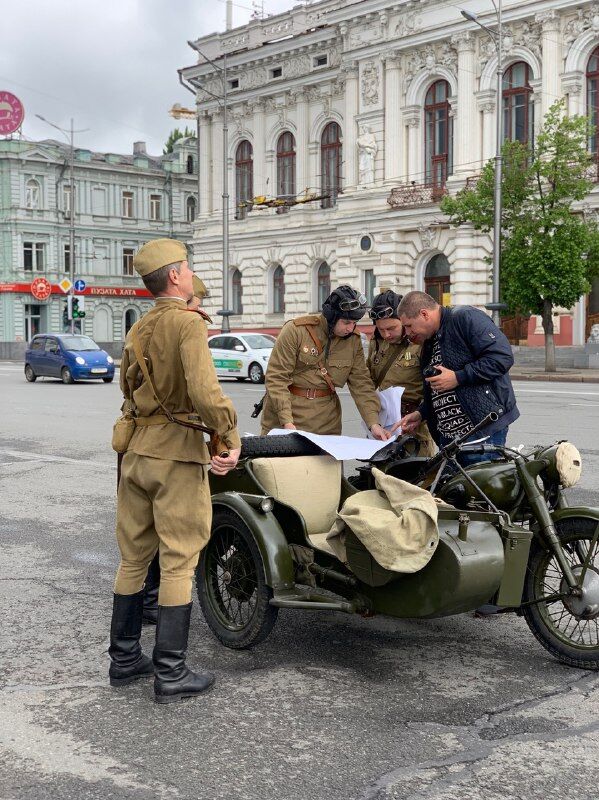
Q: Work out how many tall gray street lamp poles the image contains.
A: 3